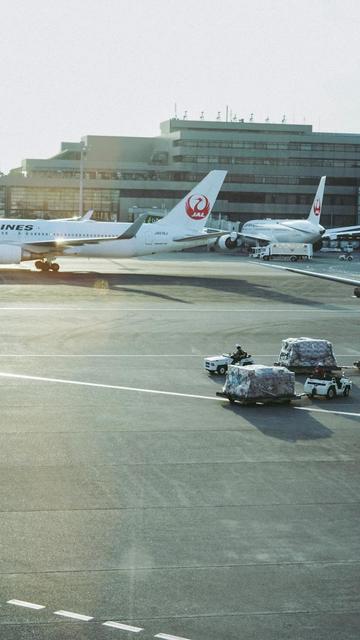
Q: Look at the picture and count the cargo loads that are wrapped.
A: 2